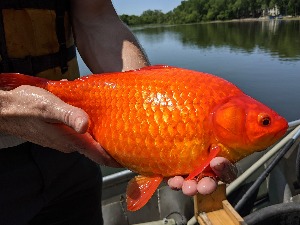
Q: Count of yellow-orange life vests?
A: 1